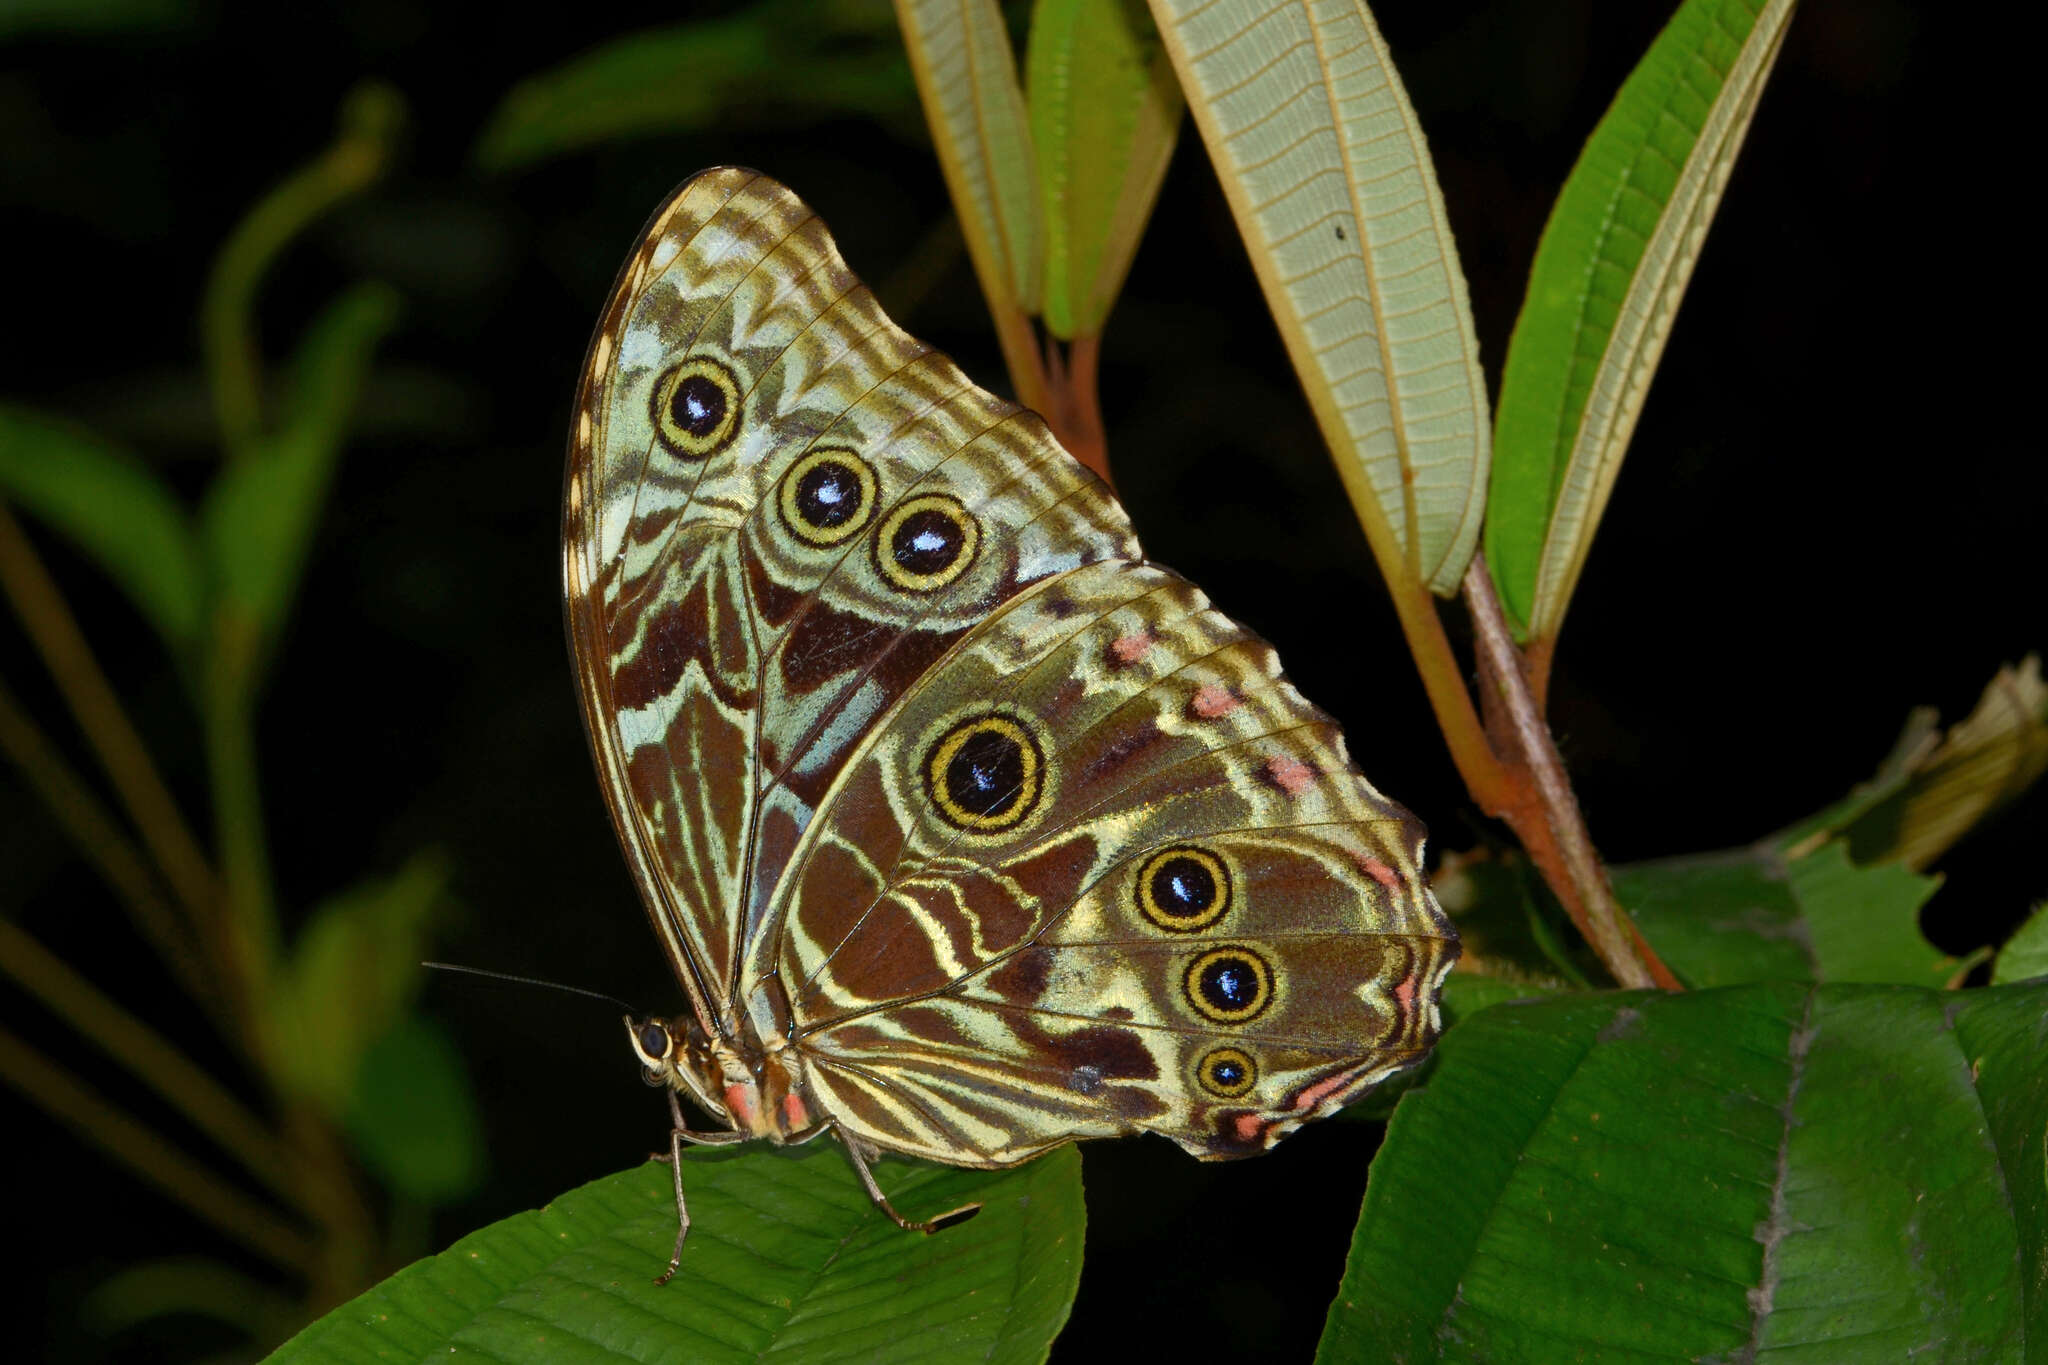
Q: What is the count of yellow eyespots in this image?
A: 7